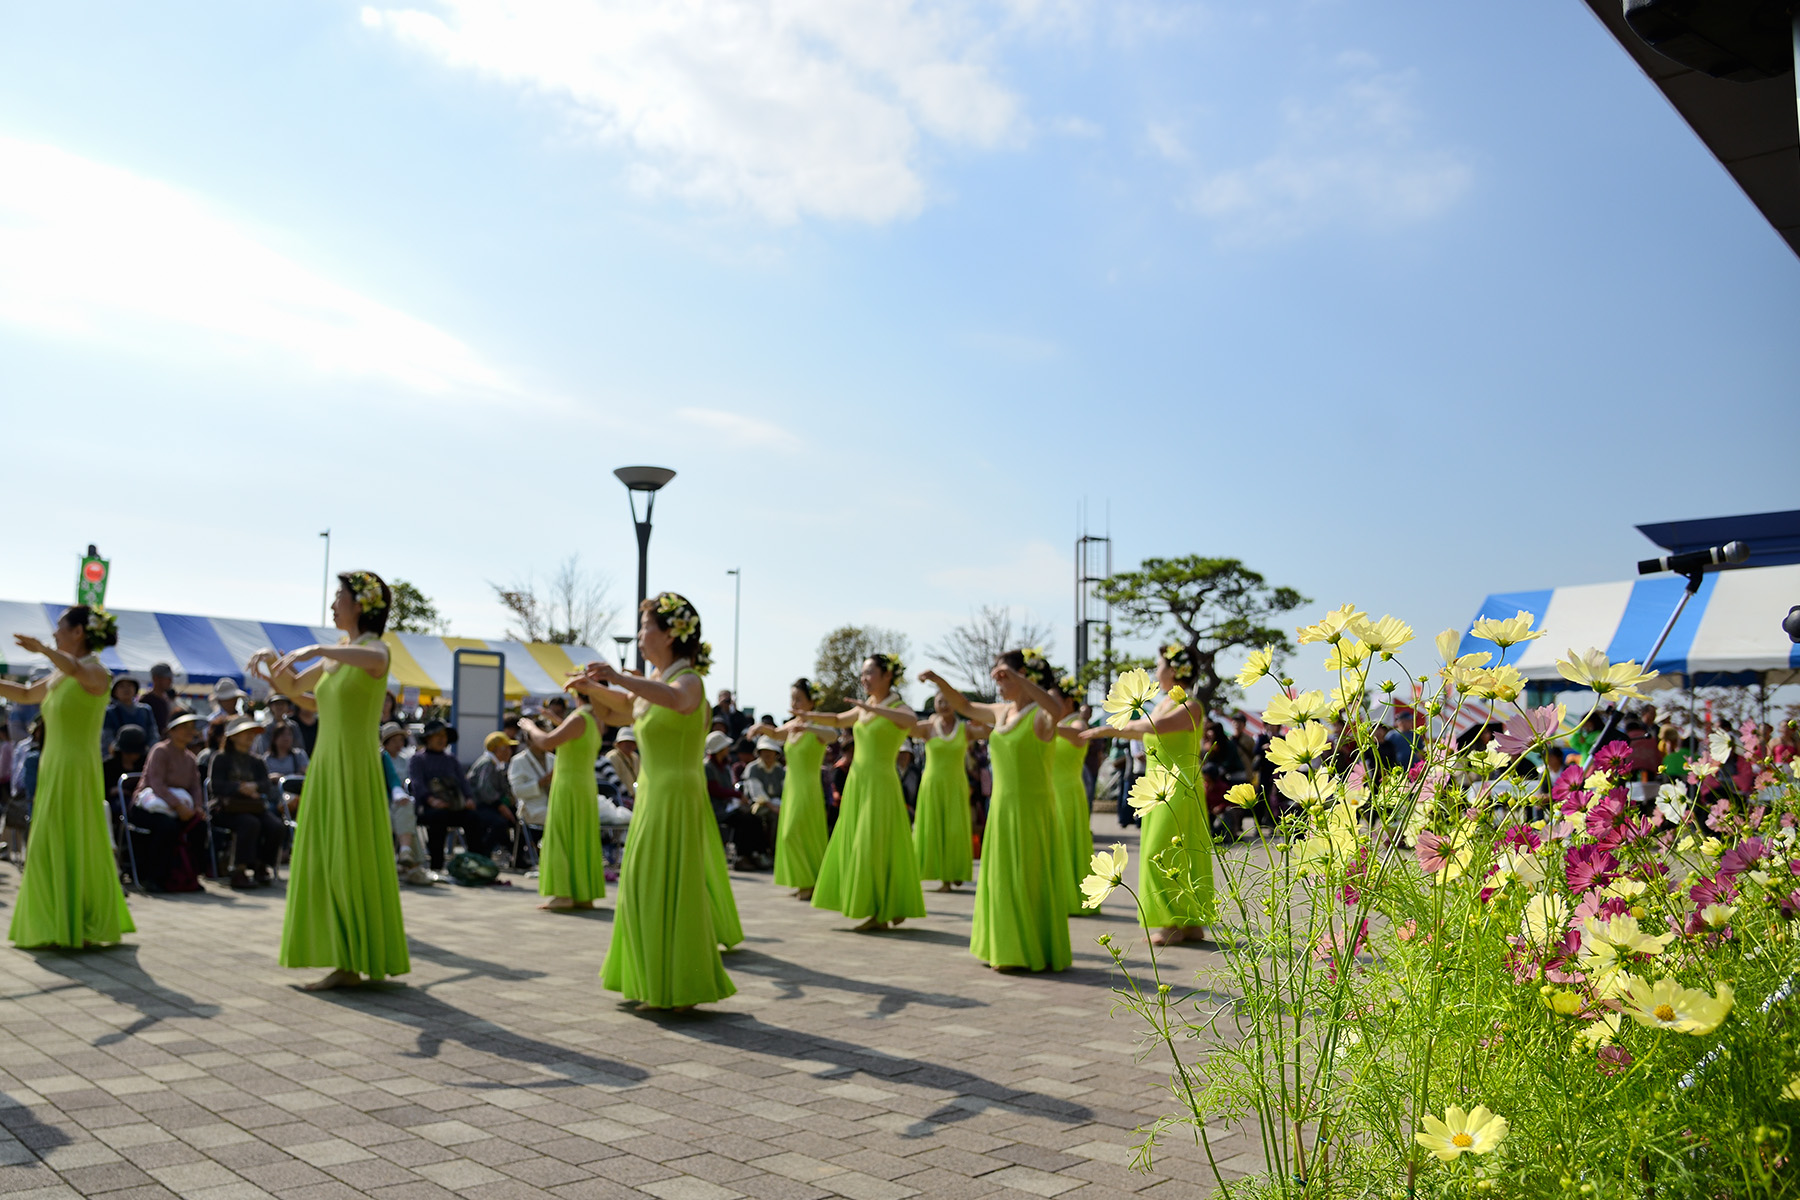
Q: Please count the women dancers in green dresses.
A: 11